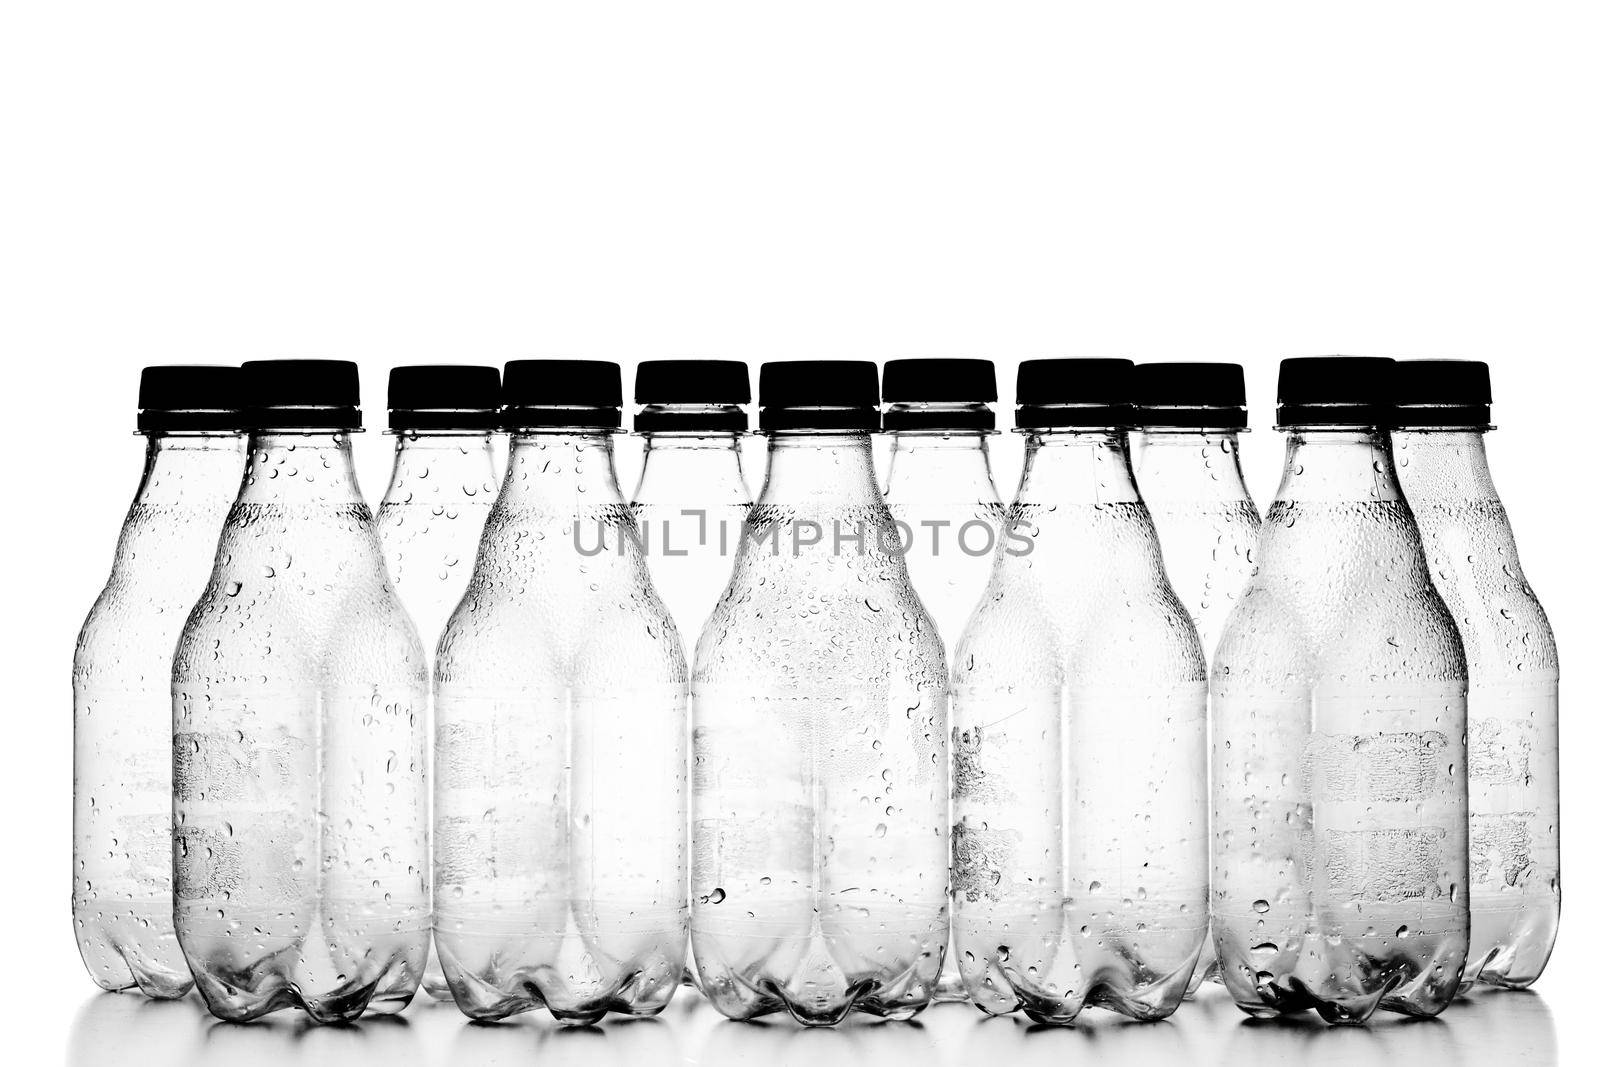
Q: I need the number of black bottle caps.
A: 11